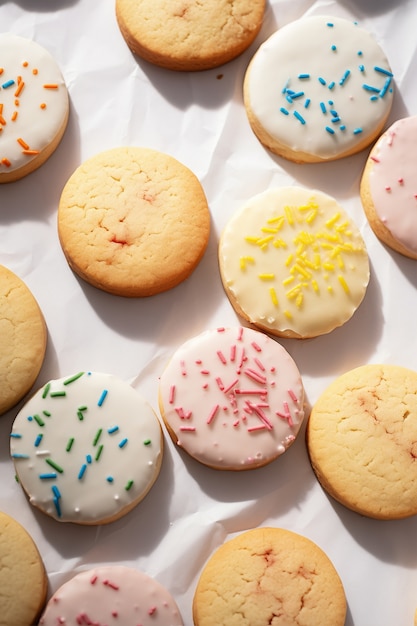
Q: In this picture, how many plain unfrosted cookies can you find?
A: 6